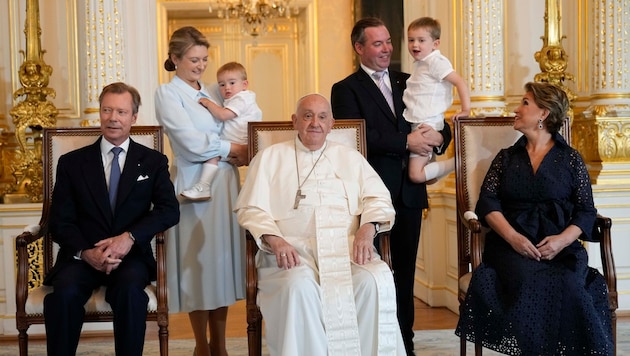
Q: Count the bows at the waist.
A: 1